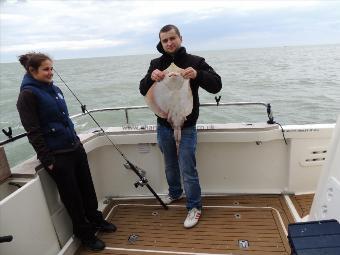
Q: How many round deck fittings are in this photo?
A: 3